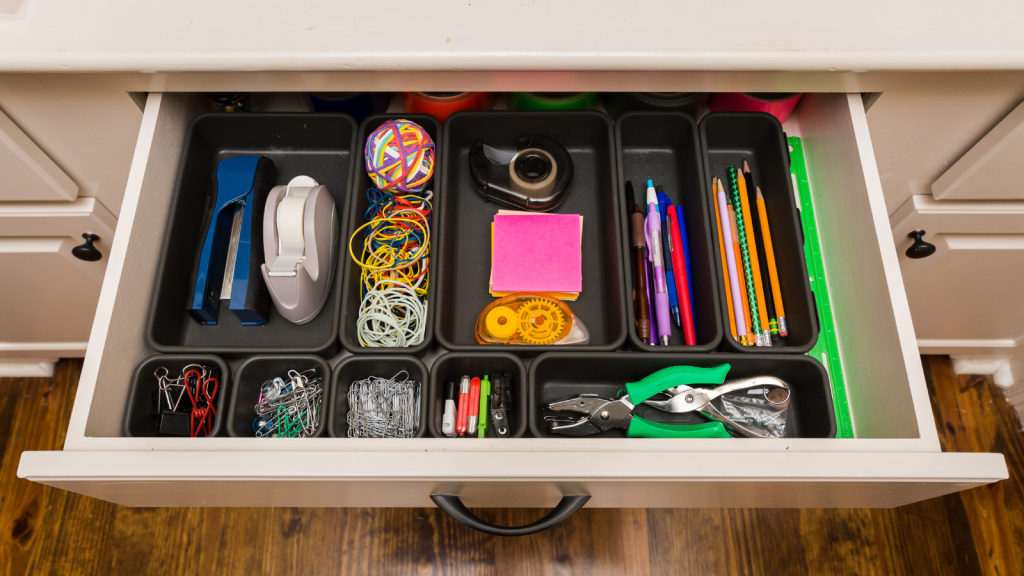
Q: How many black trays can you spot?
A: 10